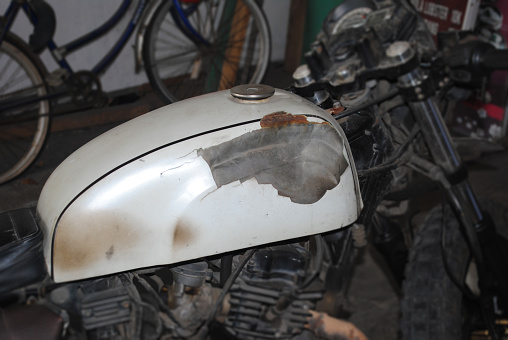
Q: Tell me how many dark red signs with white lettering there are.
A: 1